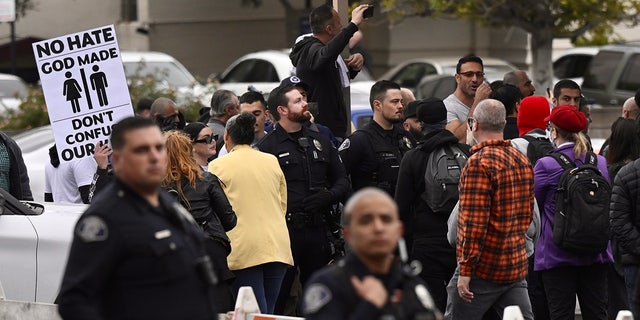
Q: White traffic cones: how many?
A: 3